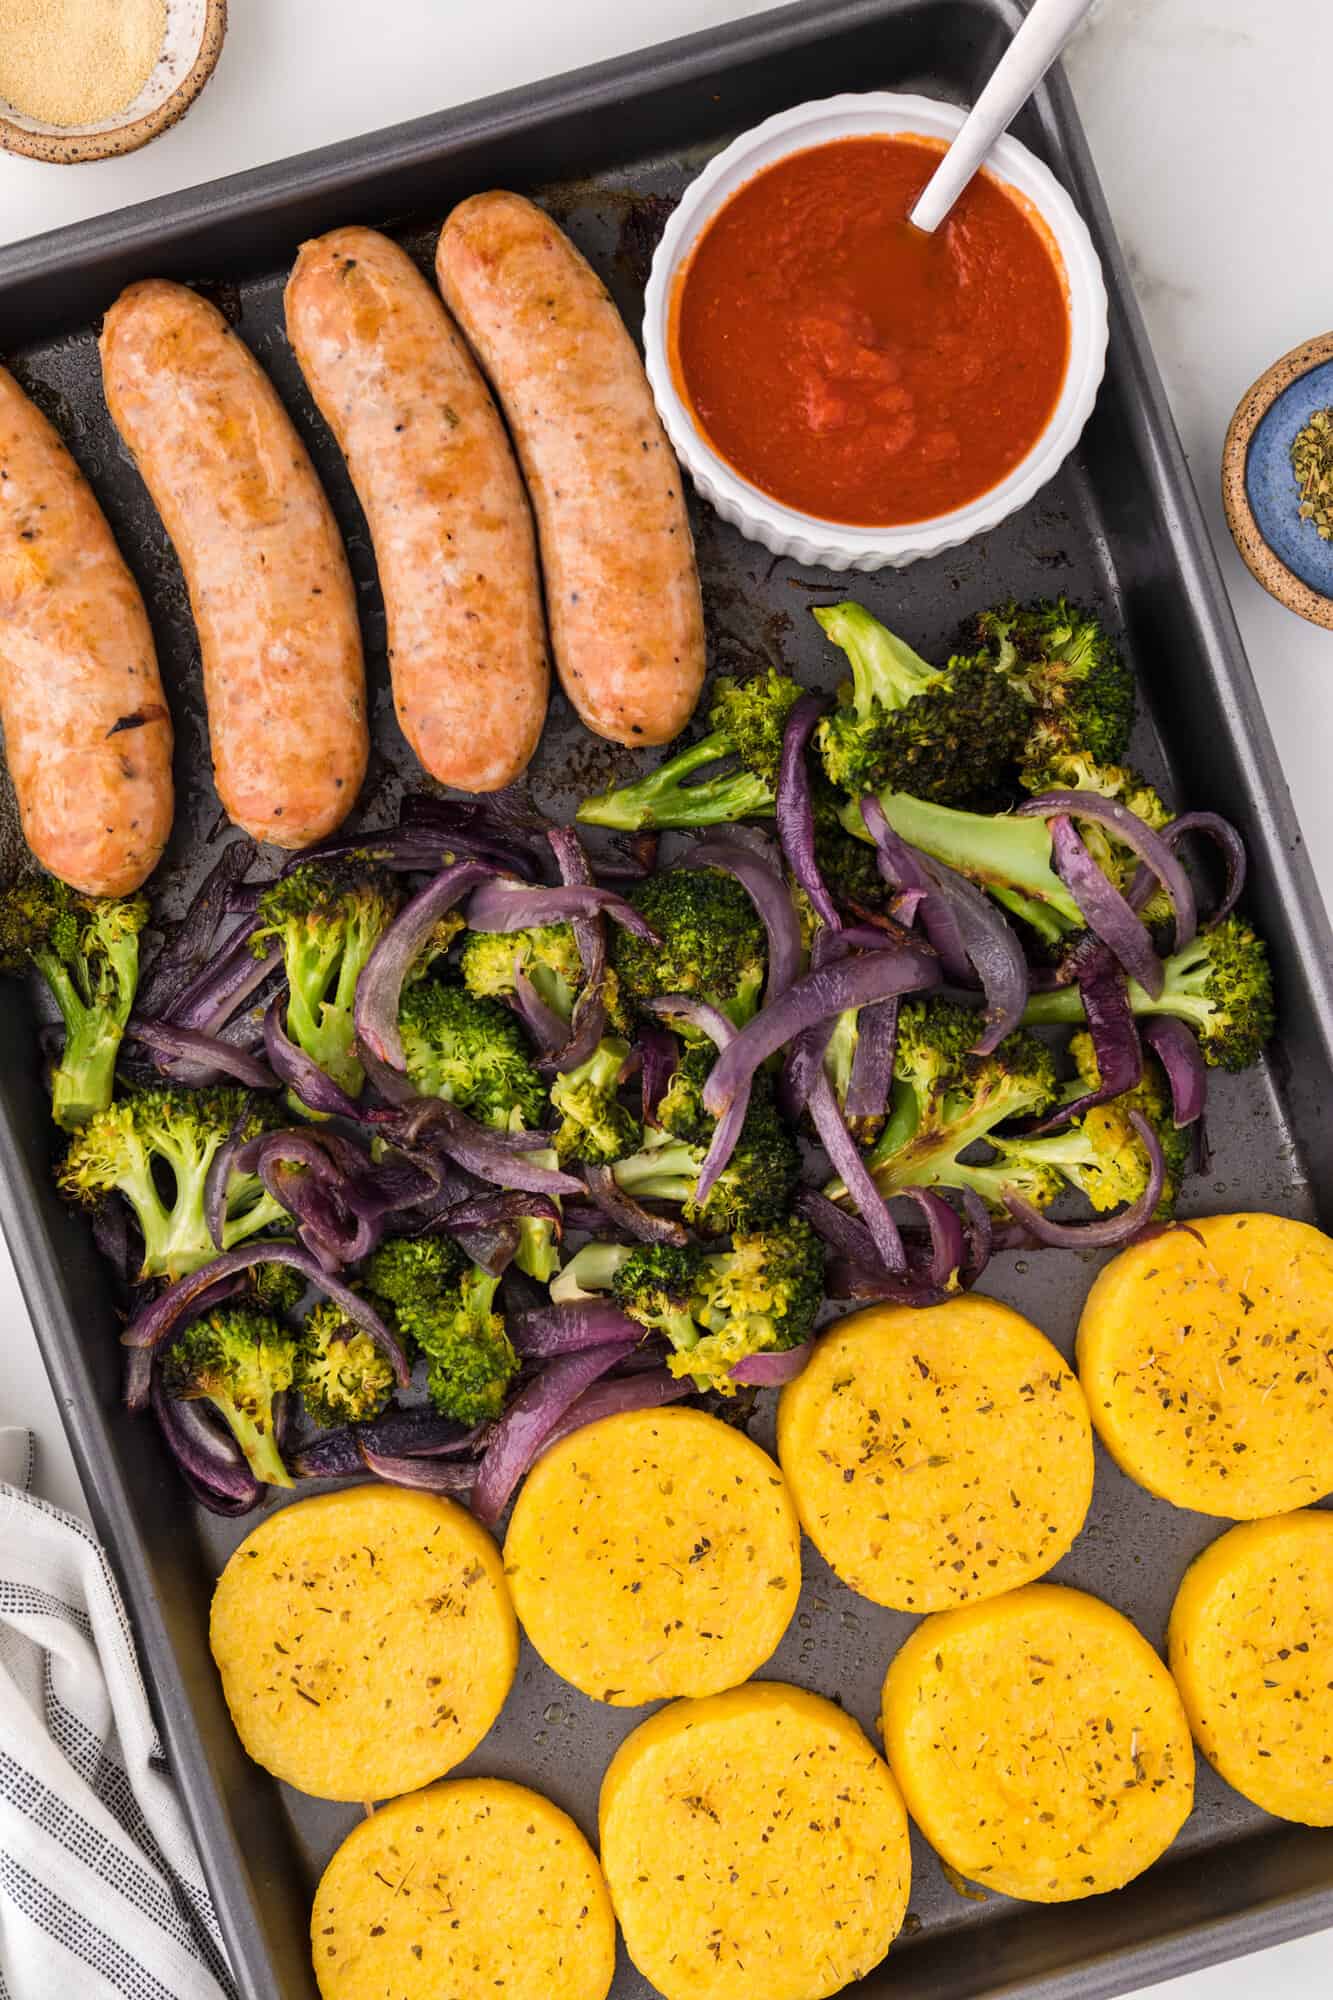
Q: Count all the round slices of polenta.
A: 8